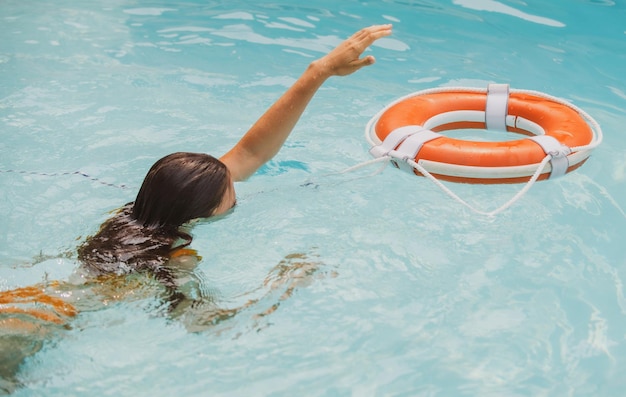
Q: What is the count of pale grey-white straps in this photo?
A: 4